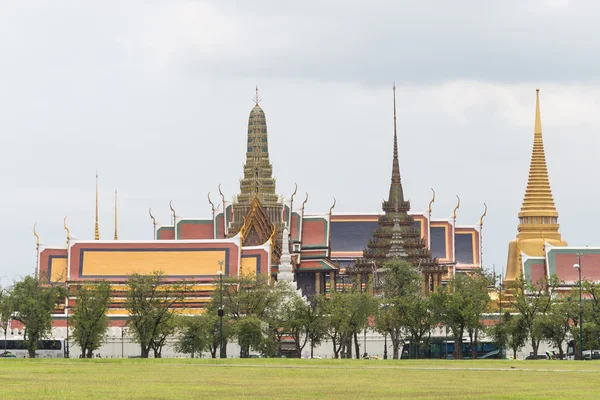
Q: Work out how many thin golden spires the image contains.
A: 2